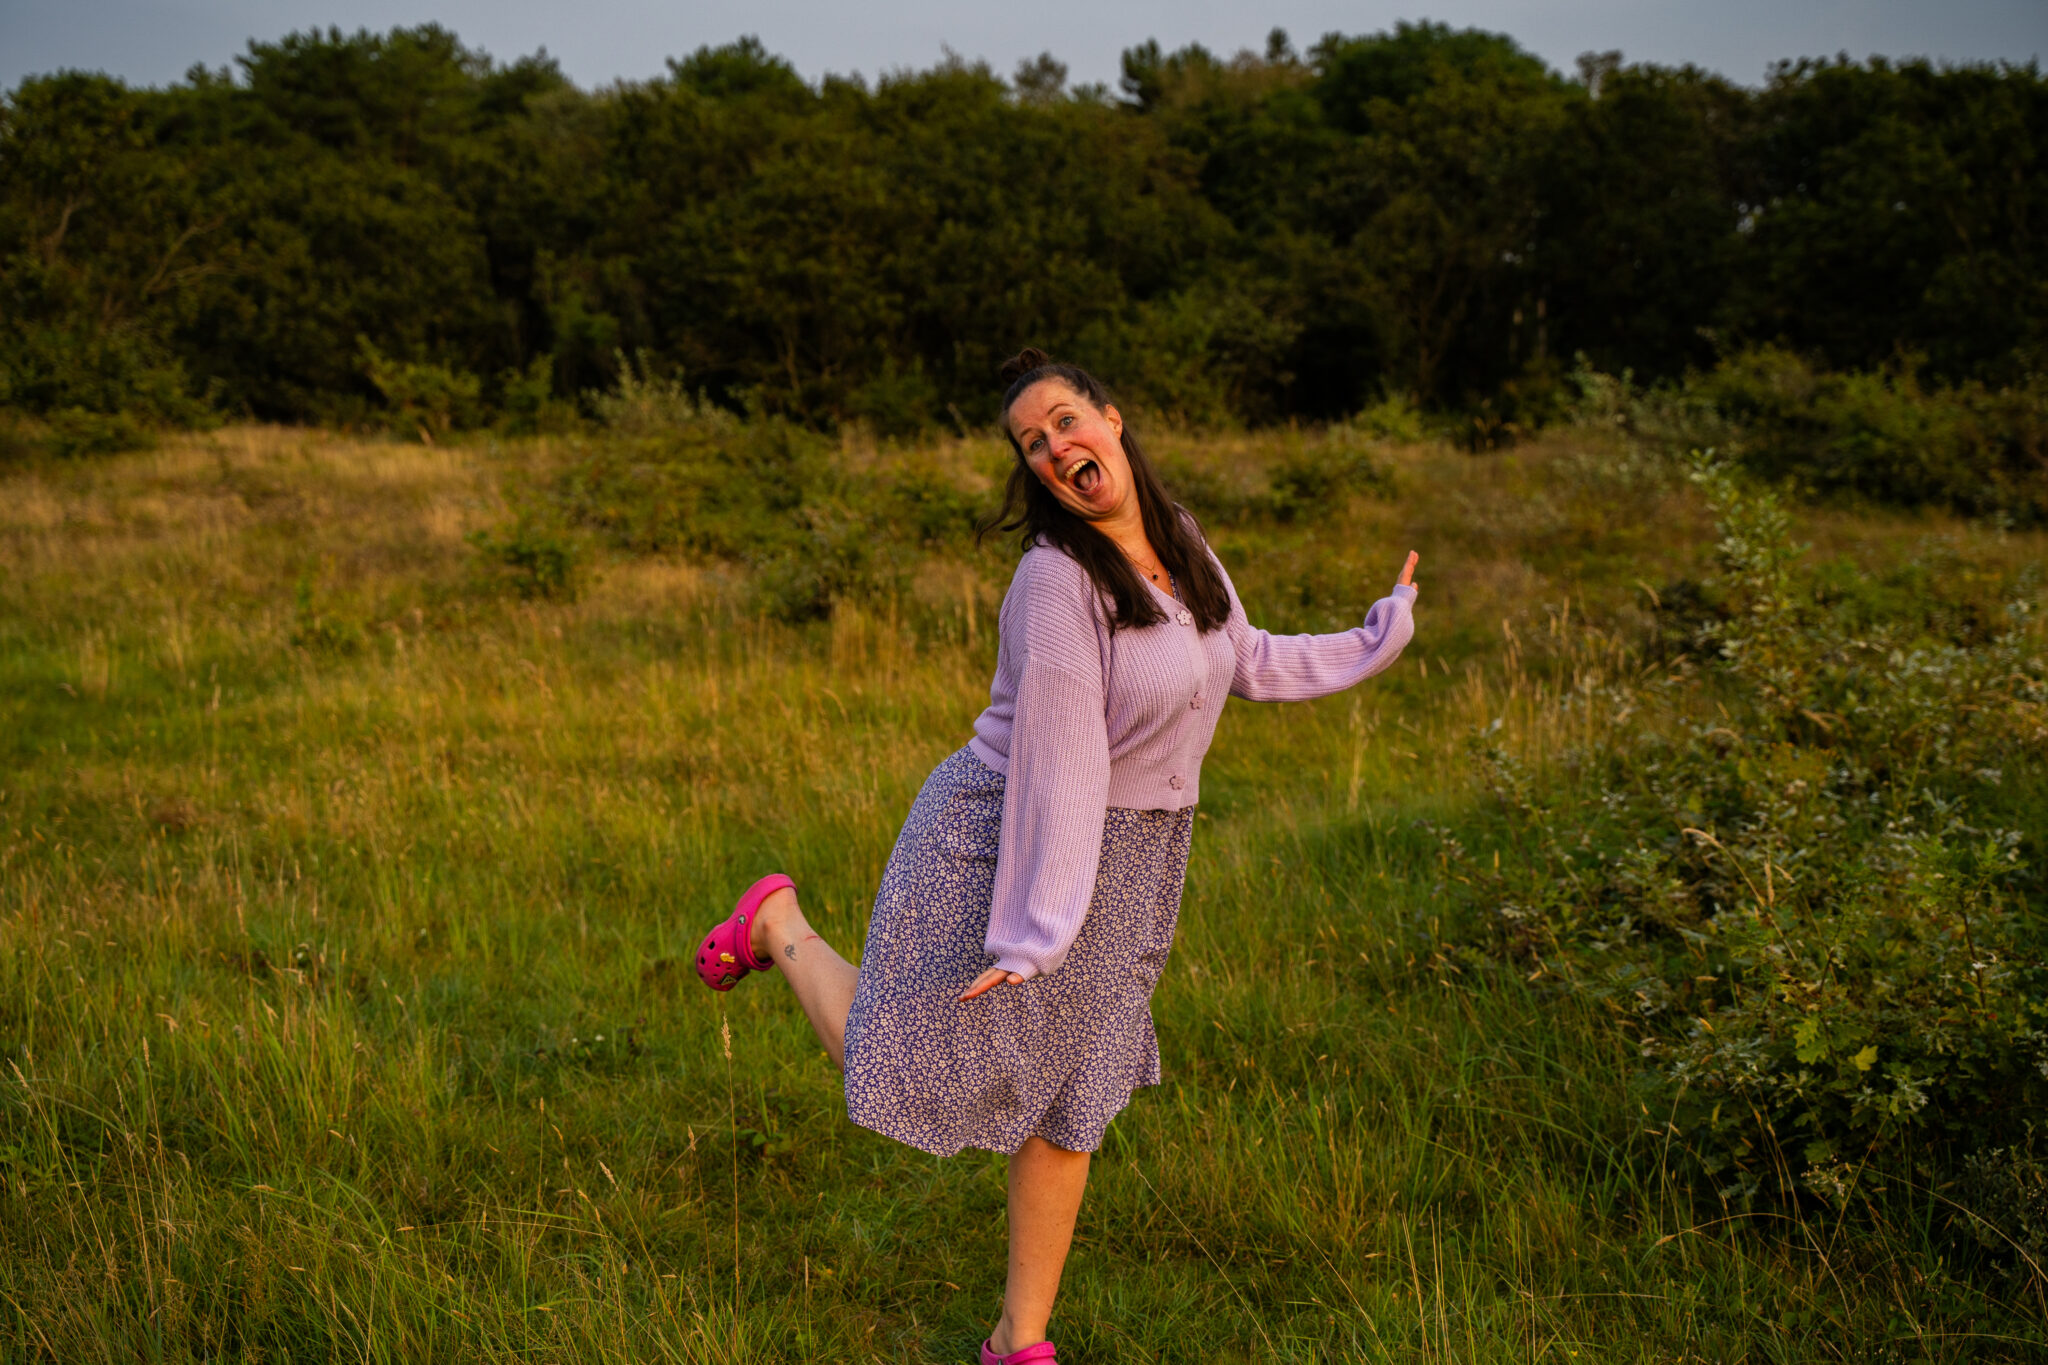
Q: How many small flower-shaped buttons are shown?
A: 3